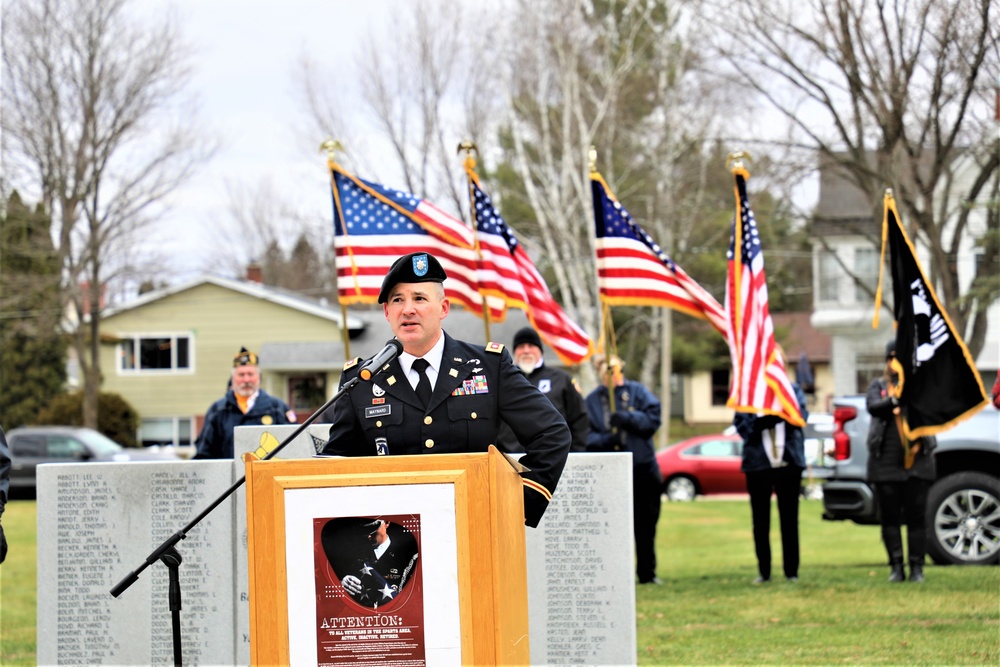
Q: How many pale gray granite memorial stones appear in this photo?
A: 3